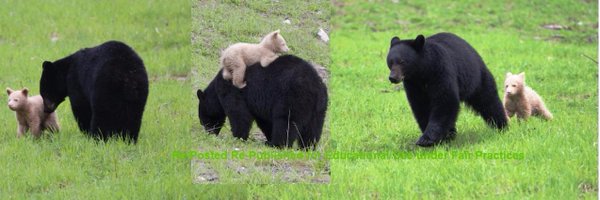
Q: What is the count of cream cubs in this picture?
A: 3